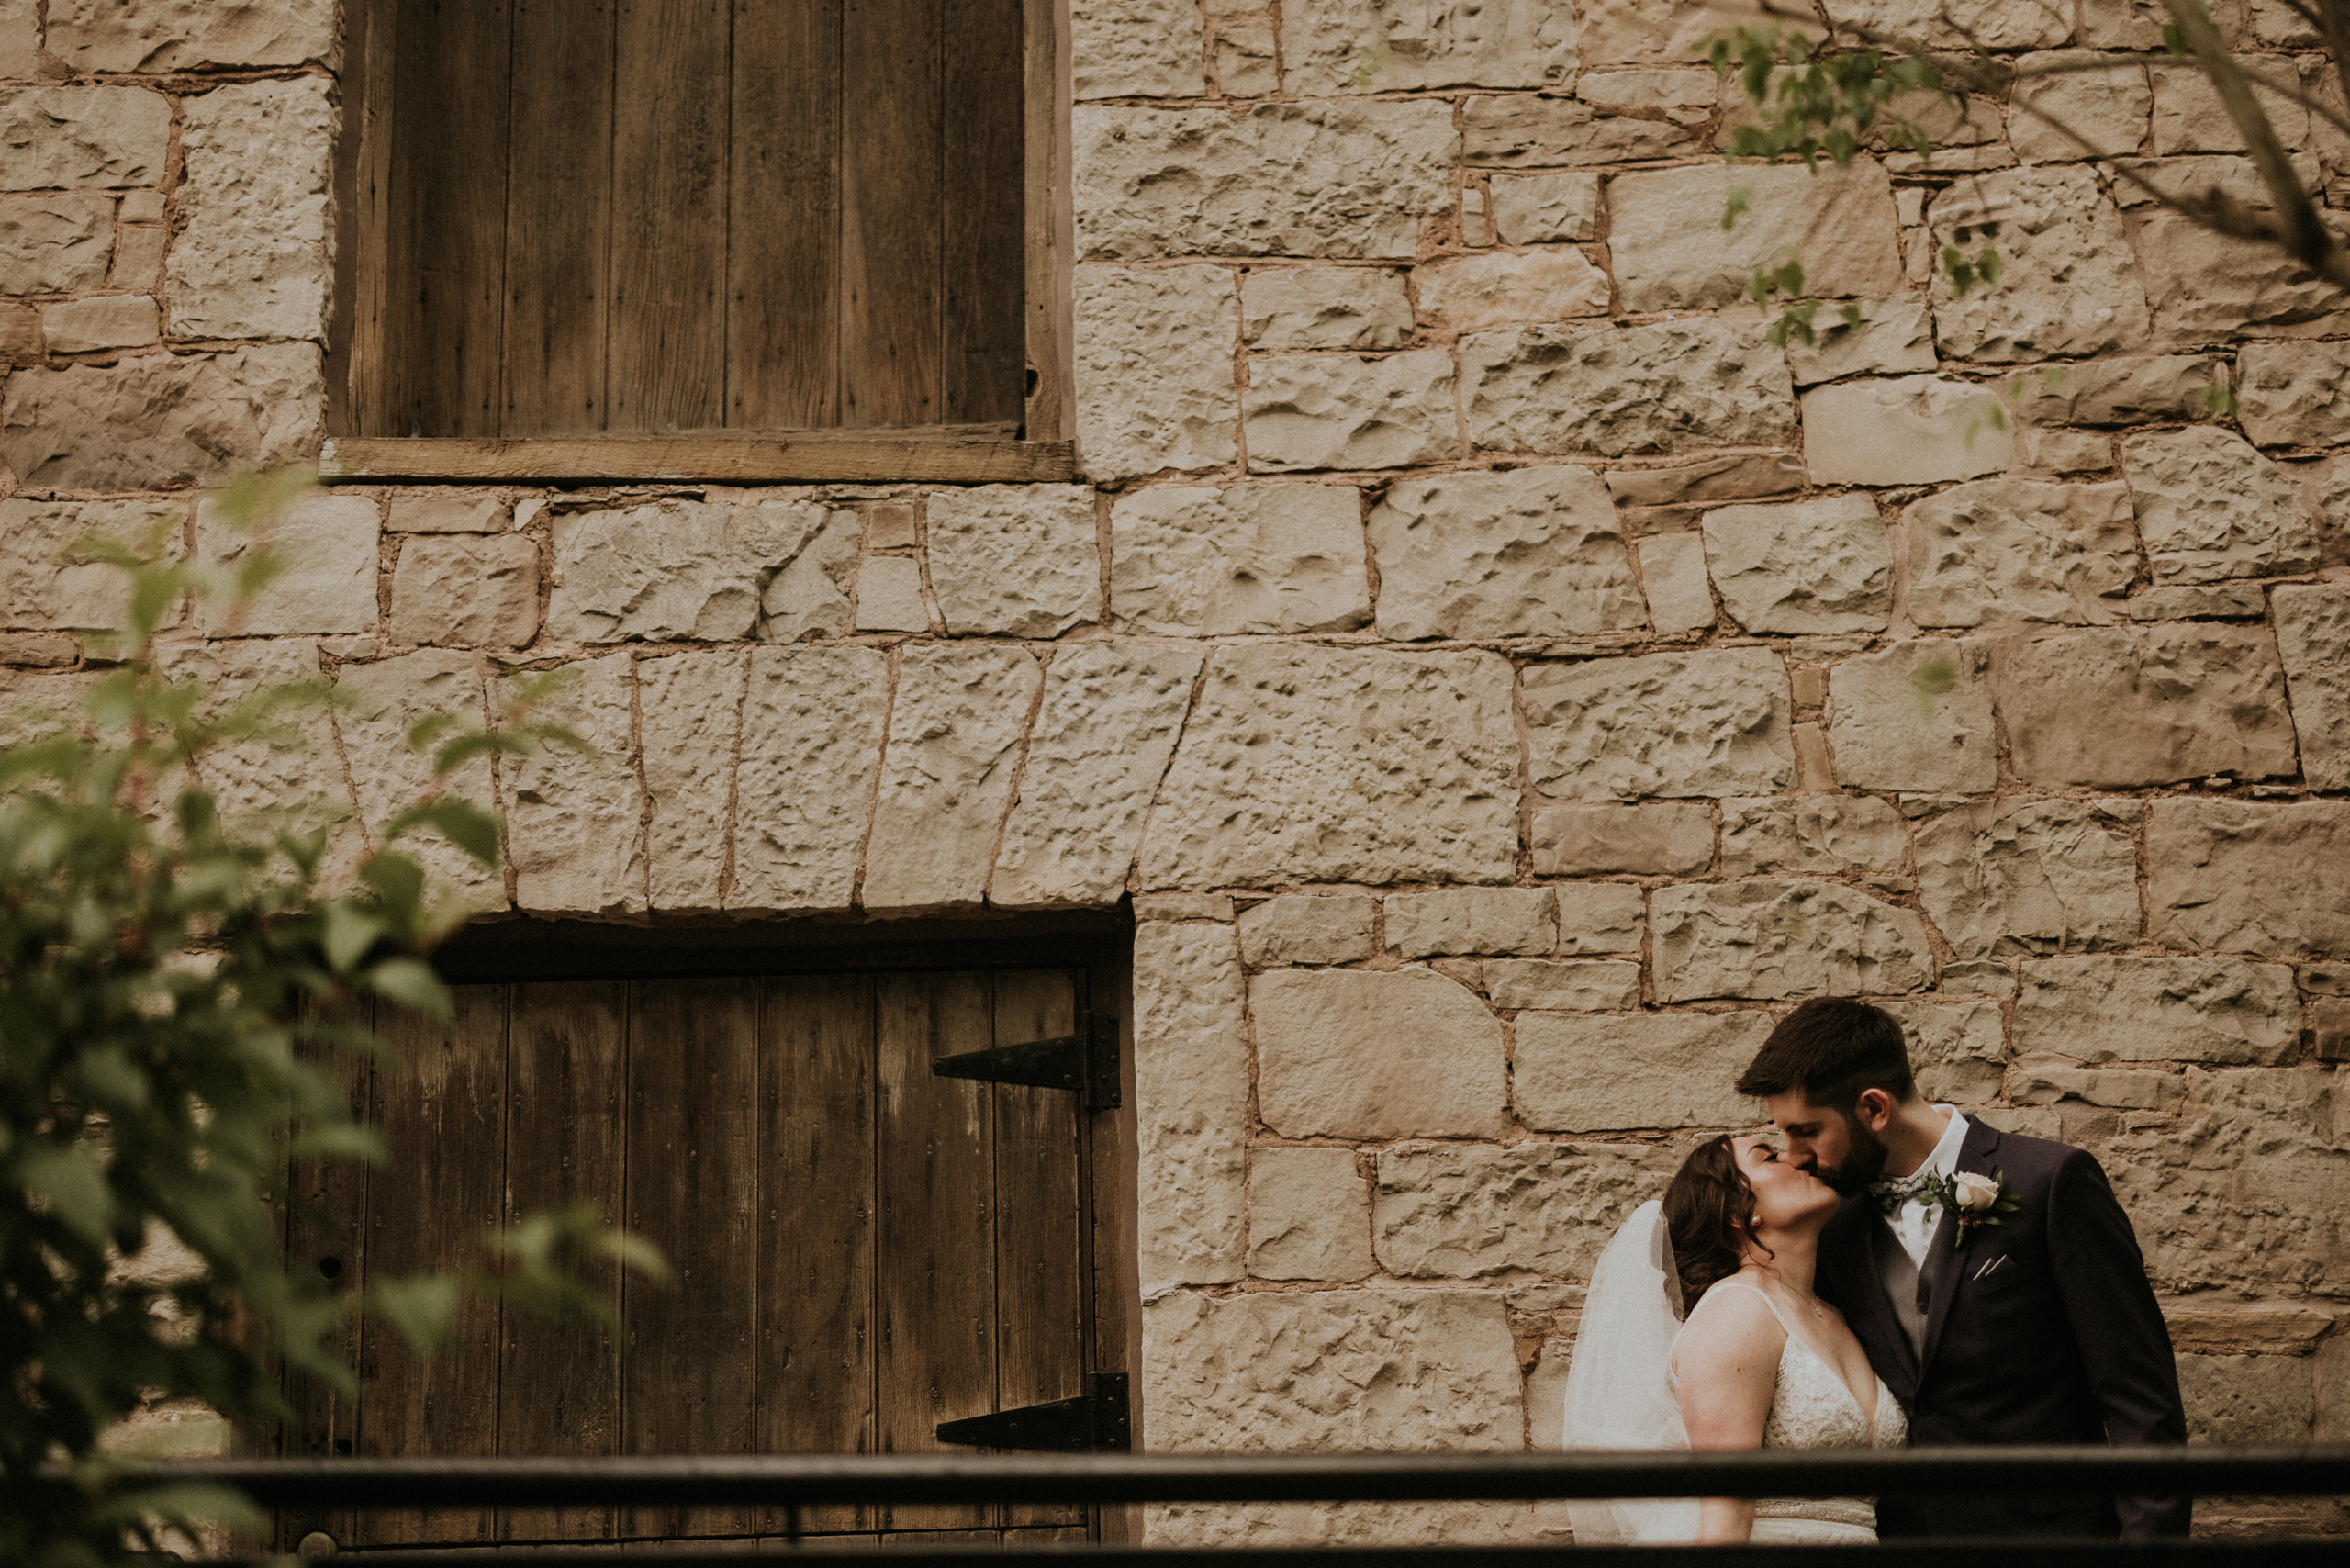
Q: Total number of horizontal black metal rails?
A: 2